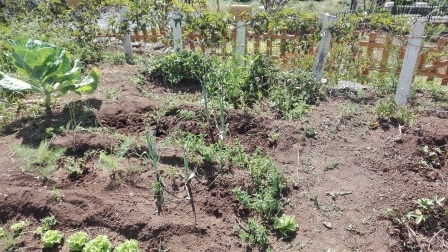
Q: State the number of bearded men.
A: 0